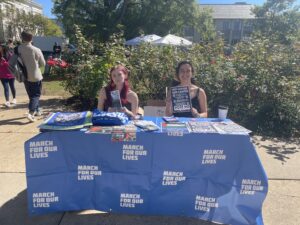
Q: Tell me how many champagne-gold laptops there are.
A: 0